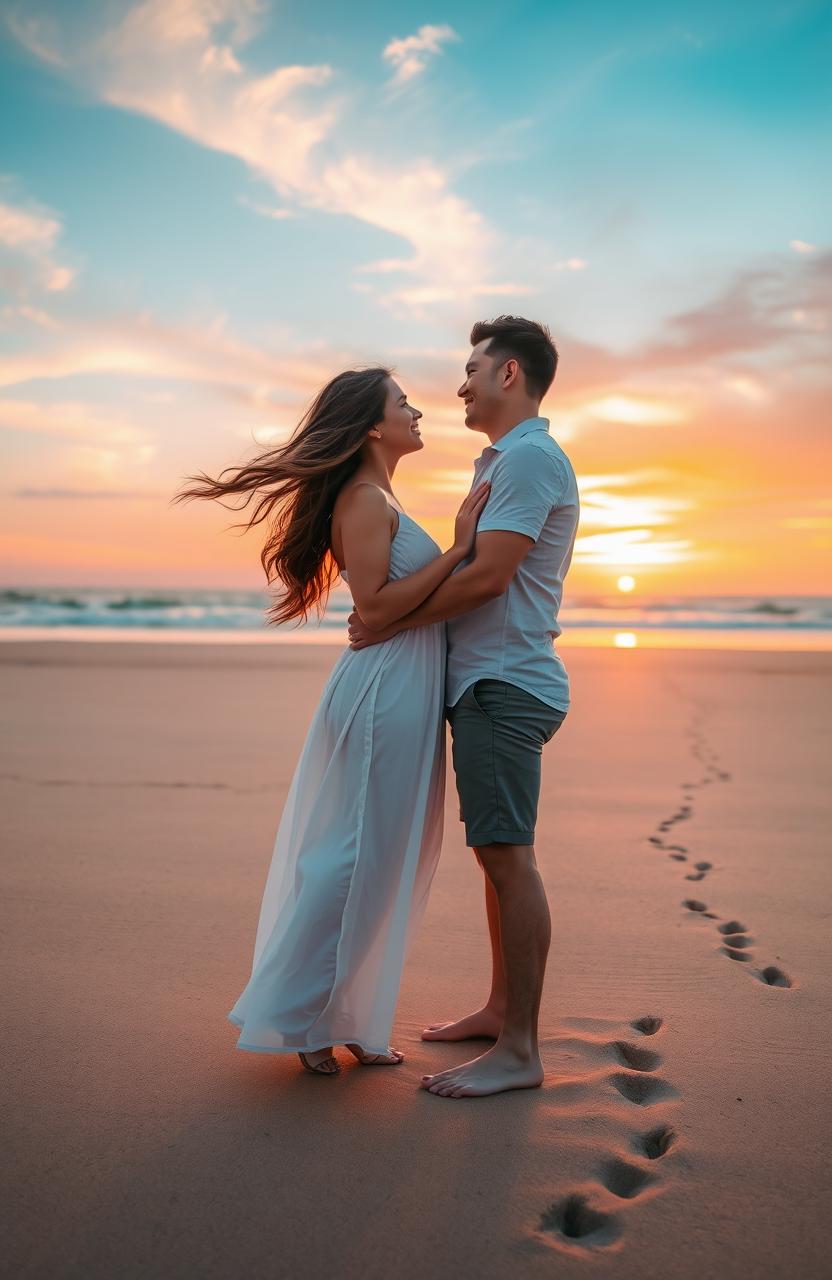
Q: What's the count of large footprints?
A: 6